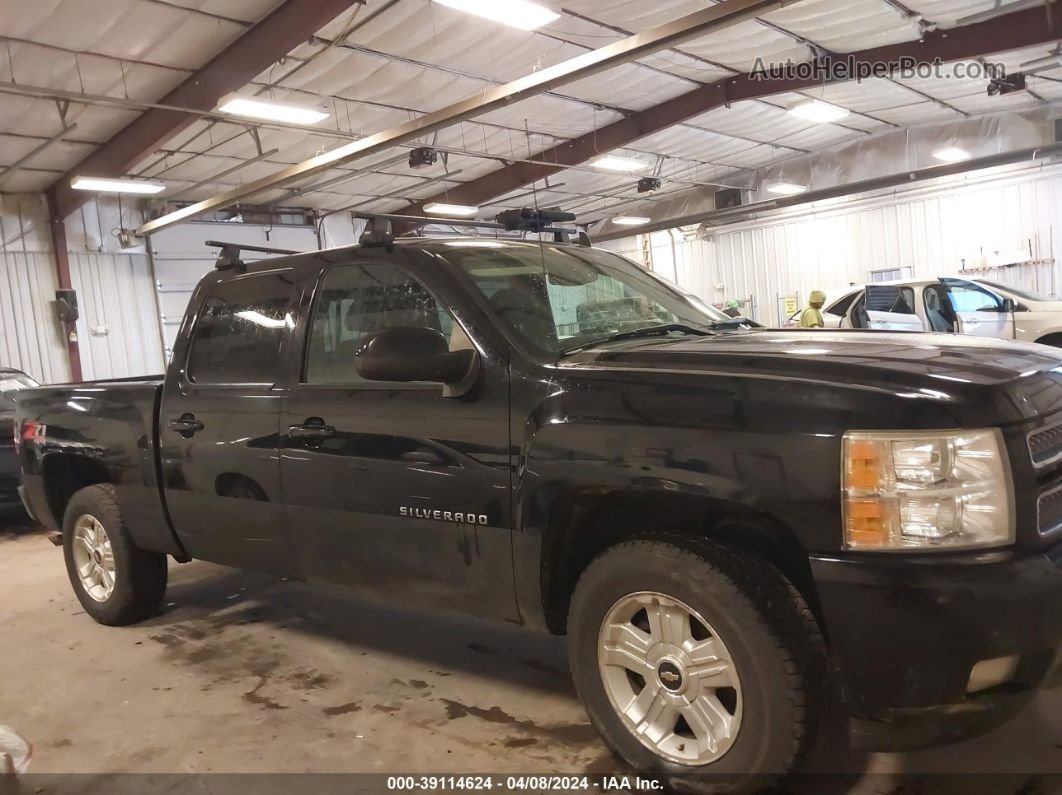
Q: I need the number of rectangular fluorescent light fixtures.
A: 9